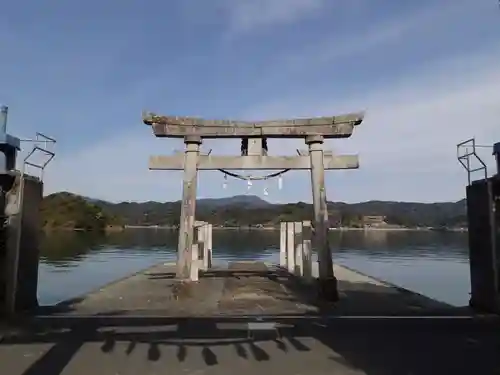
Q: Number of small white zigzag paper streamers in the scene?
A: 4